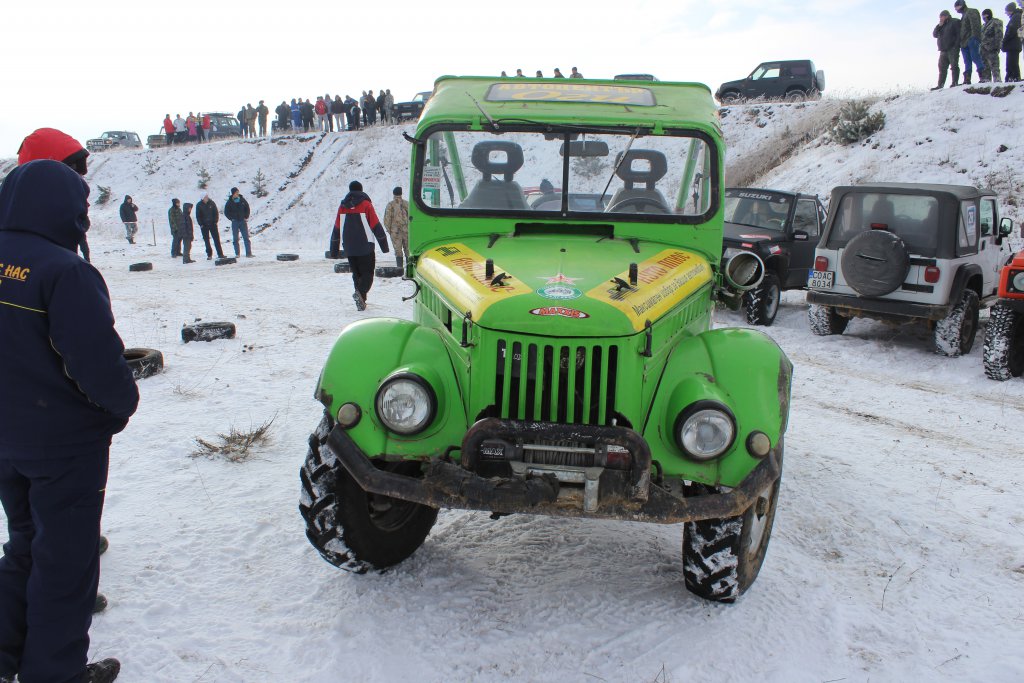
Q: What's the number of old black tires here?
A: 8